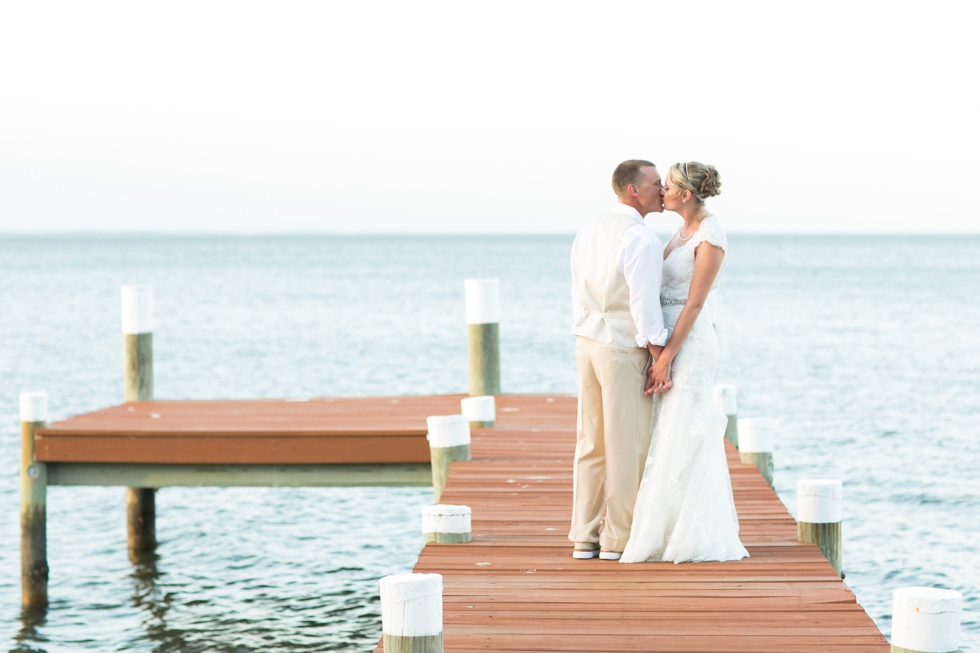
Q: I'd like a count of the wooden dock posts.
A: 11